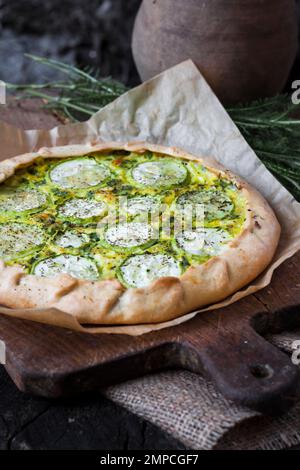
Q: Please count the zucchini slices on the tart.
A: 12